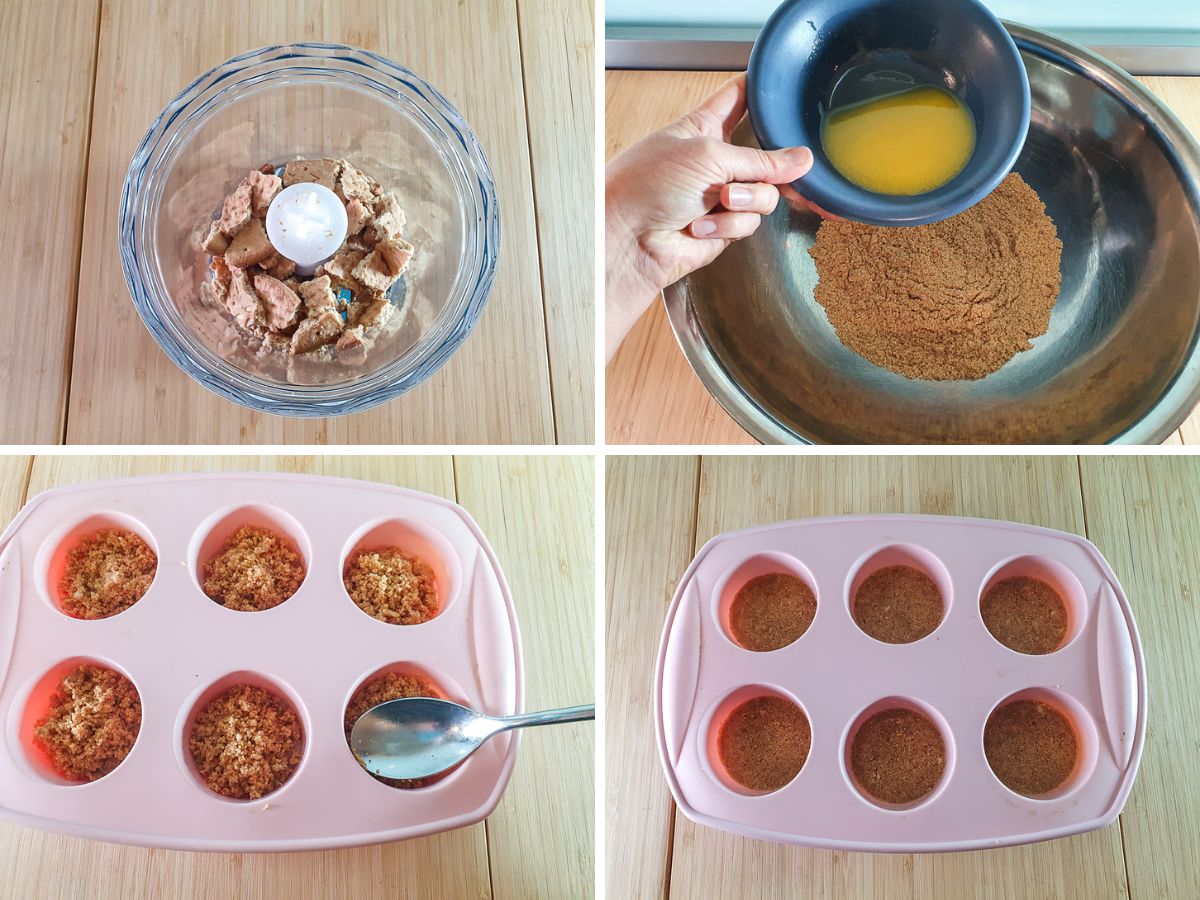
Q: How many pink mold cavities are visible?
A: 12